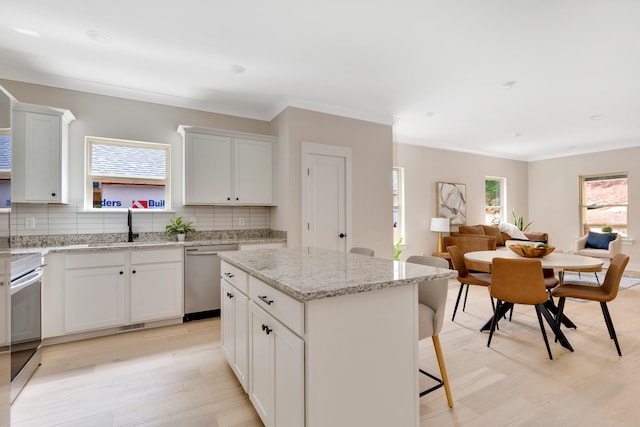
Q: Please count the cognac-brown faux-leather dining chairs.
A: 4